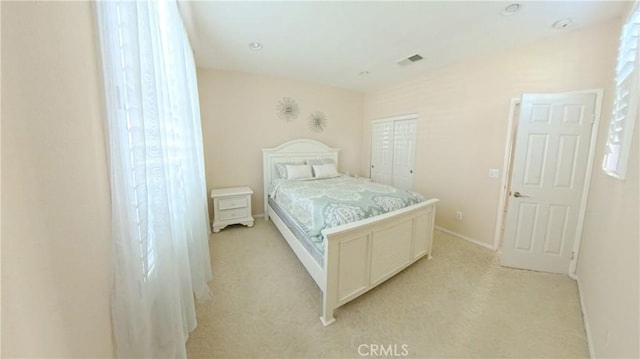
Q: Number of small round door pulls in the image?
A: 2